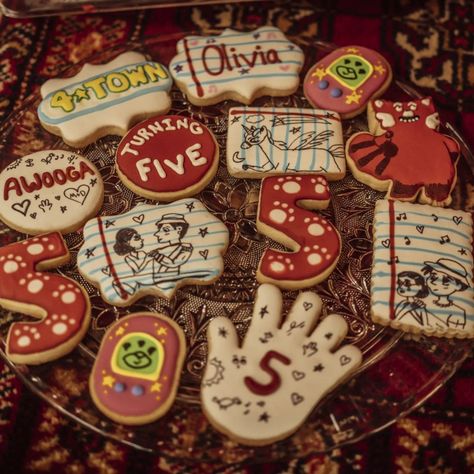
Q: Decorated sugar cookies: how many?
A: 13